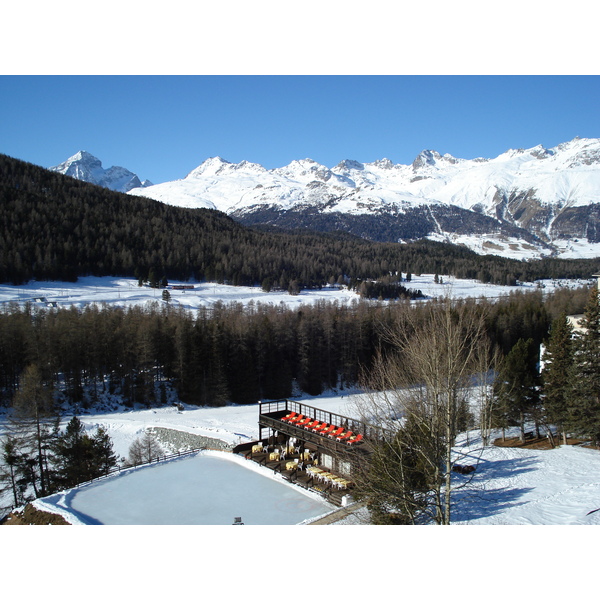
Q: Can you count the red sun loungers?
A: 9